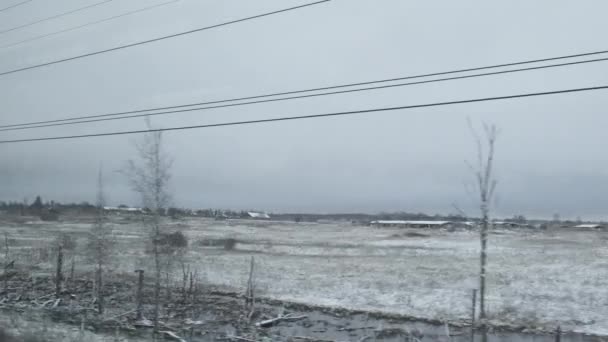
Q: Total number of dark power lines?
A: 4